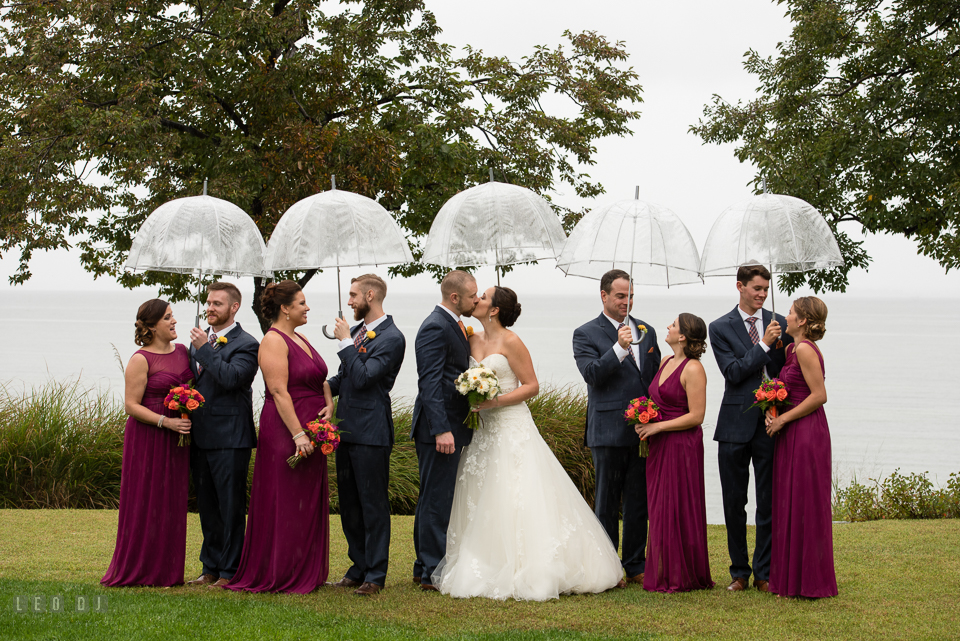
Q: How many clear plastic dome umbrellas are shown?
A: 5